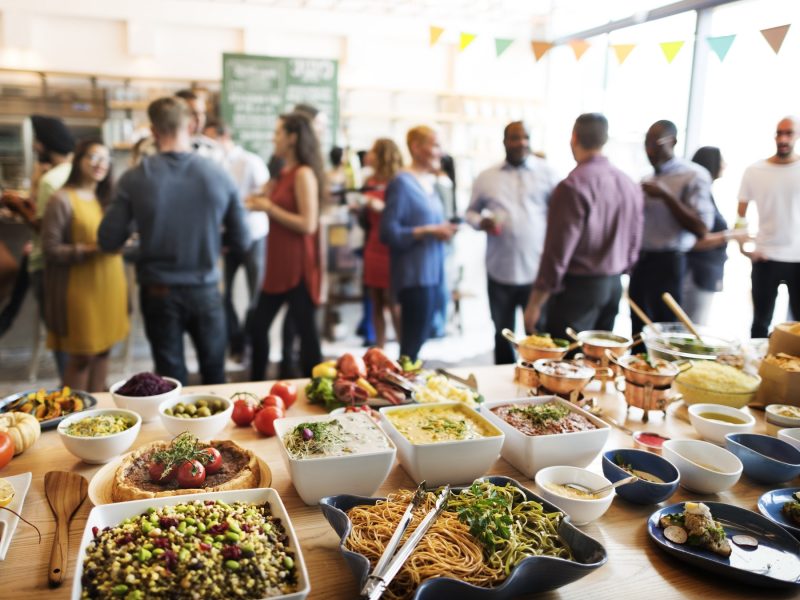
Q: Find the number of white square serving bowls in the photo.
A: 4